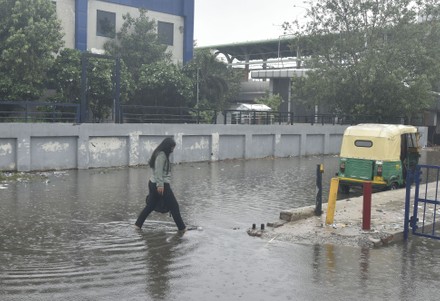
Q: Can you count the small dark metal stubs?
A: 2